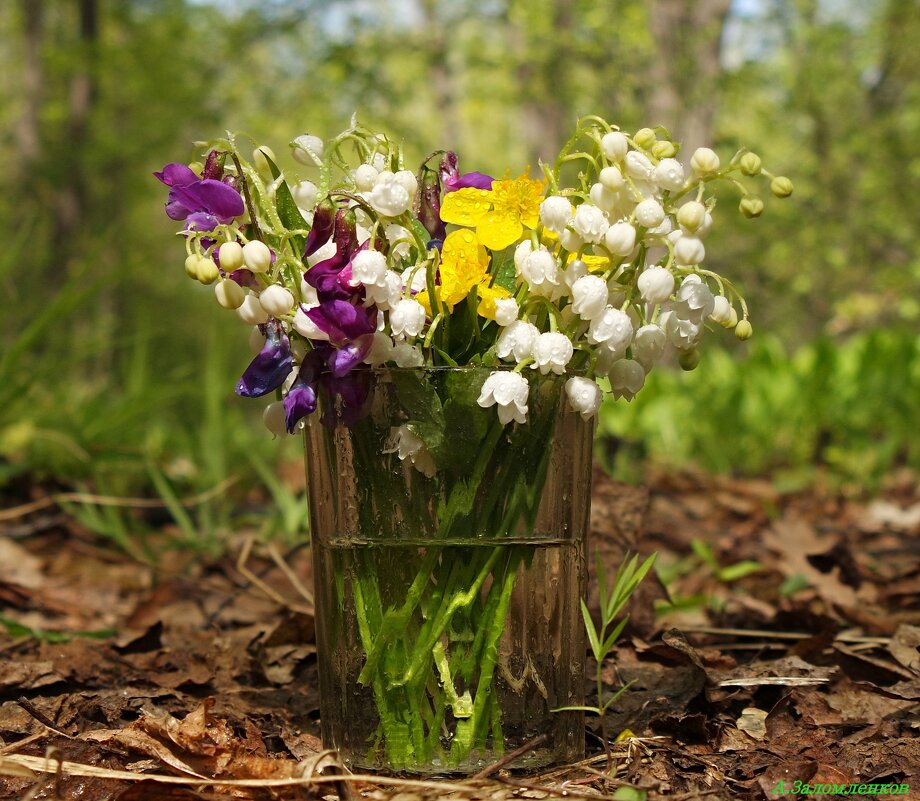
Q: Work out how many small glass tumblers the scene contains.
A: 1